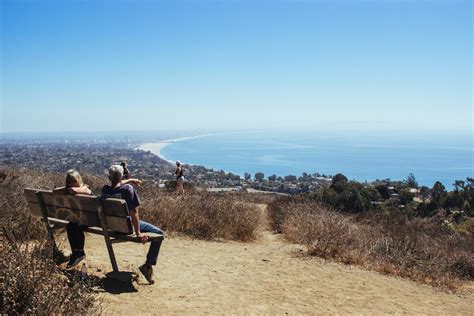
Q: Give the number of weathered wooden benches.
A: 1